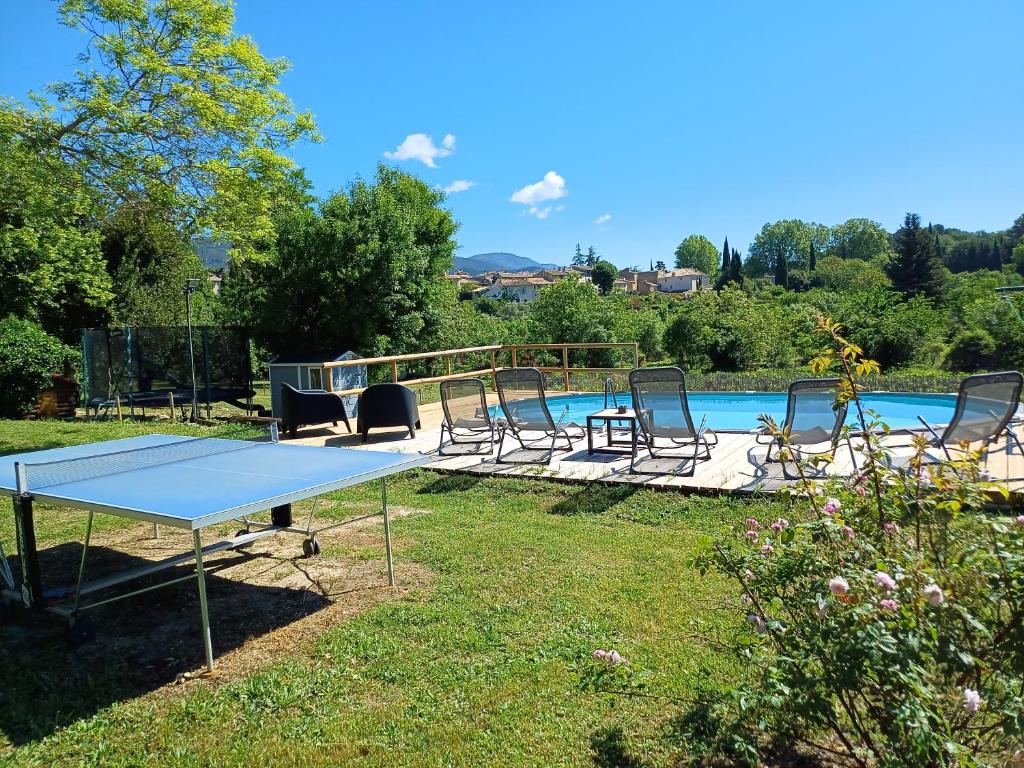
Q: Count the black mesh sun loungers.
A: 5